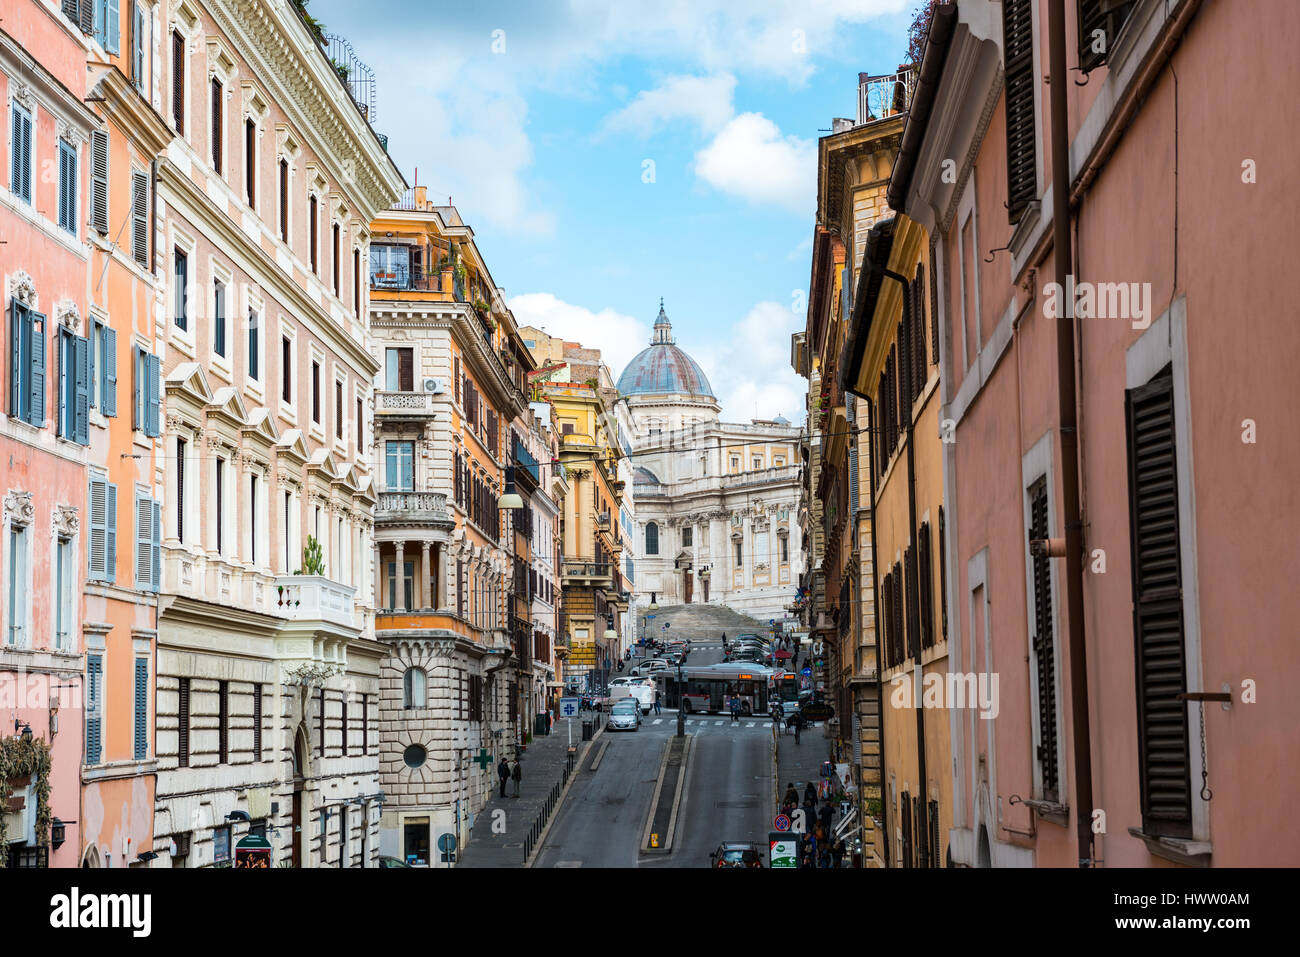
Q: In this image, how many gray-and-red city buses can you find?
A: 1